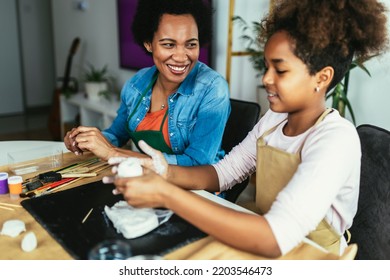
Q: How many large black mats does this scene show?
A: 1